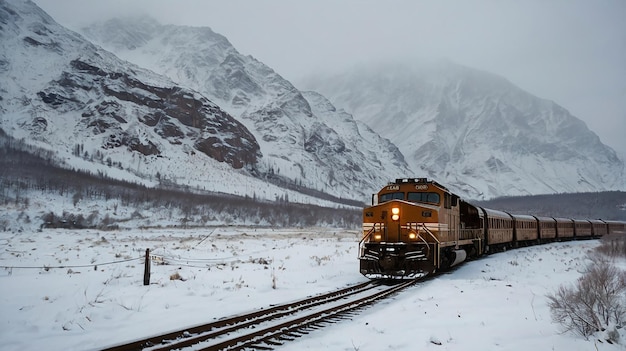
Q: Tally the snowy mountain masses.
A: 3